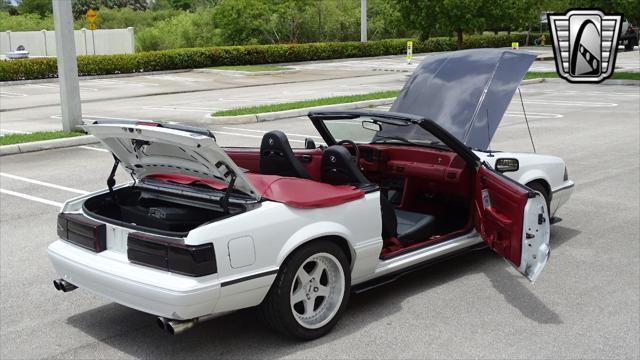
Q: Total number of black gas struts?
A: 2